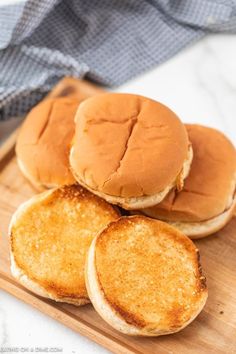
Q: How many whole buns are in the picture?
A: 3